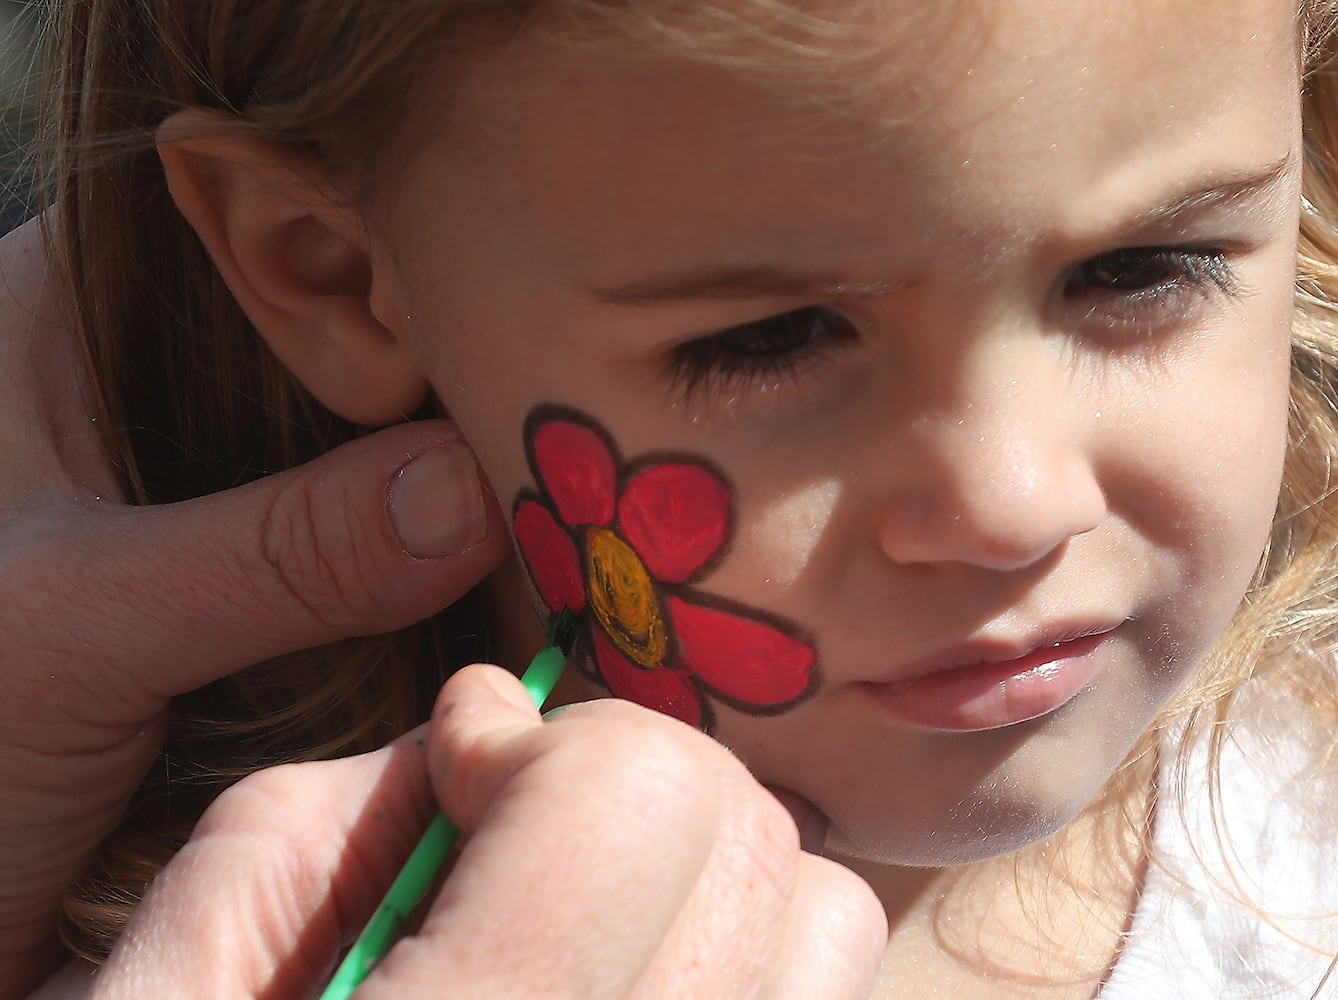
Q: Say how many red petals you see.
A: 5